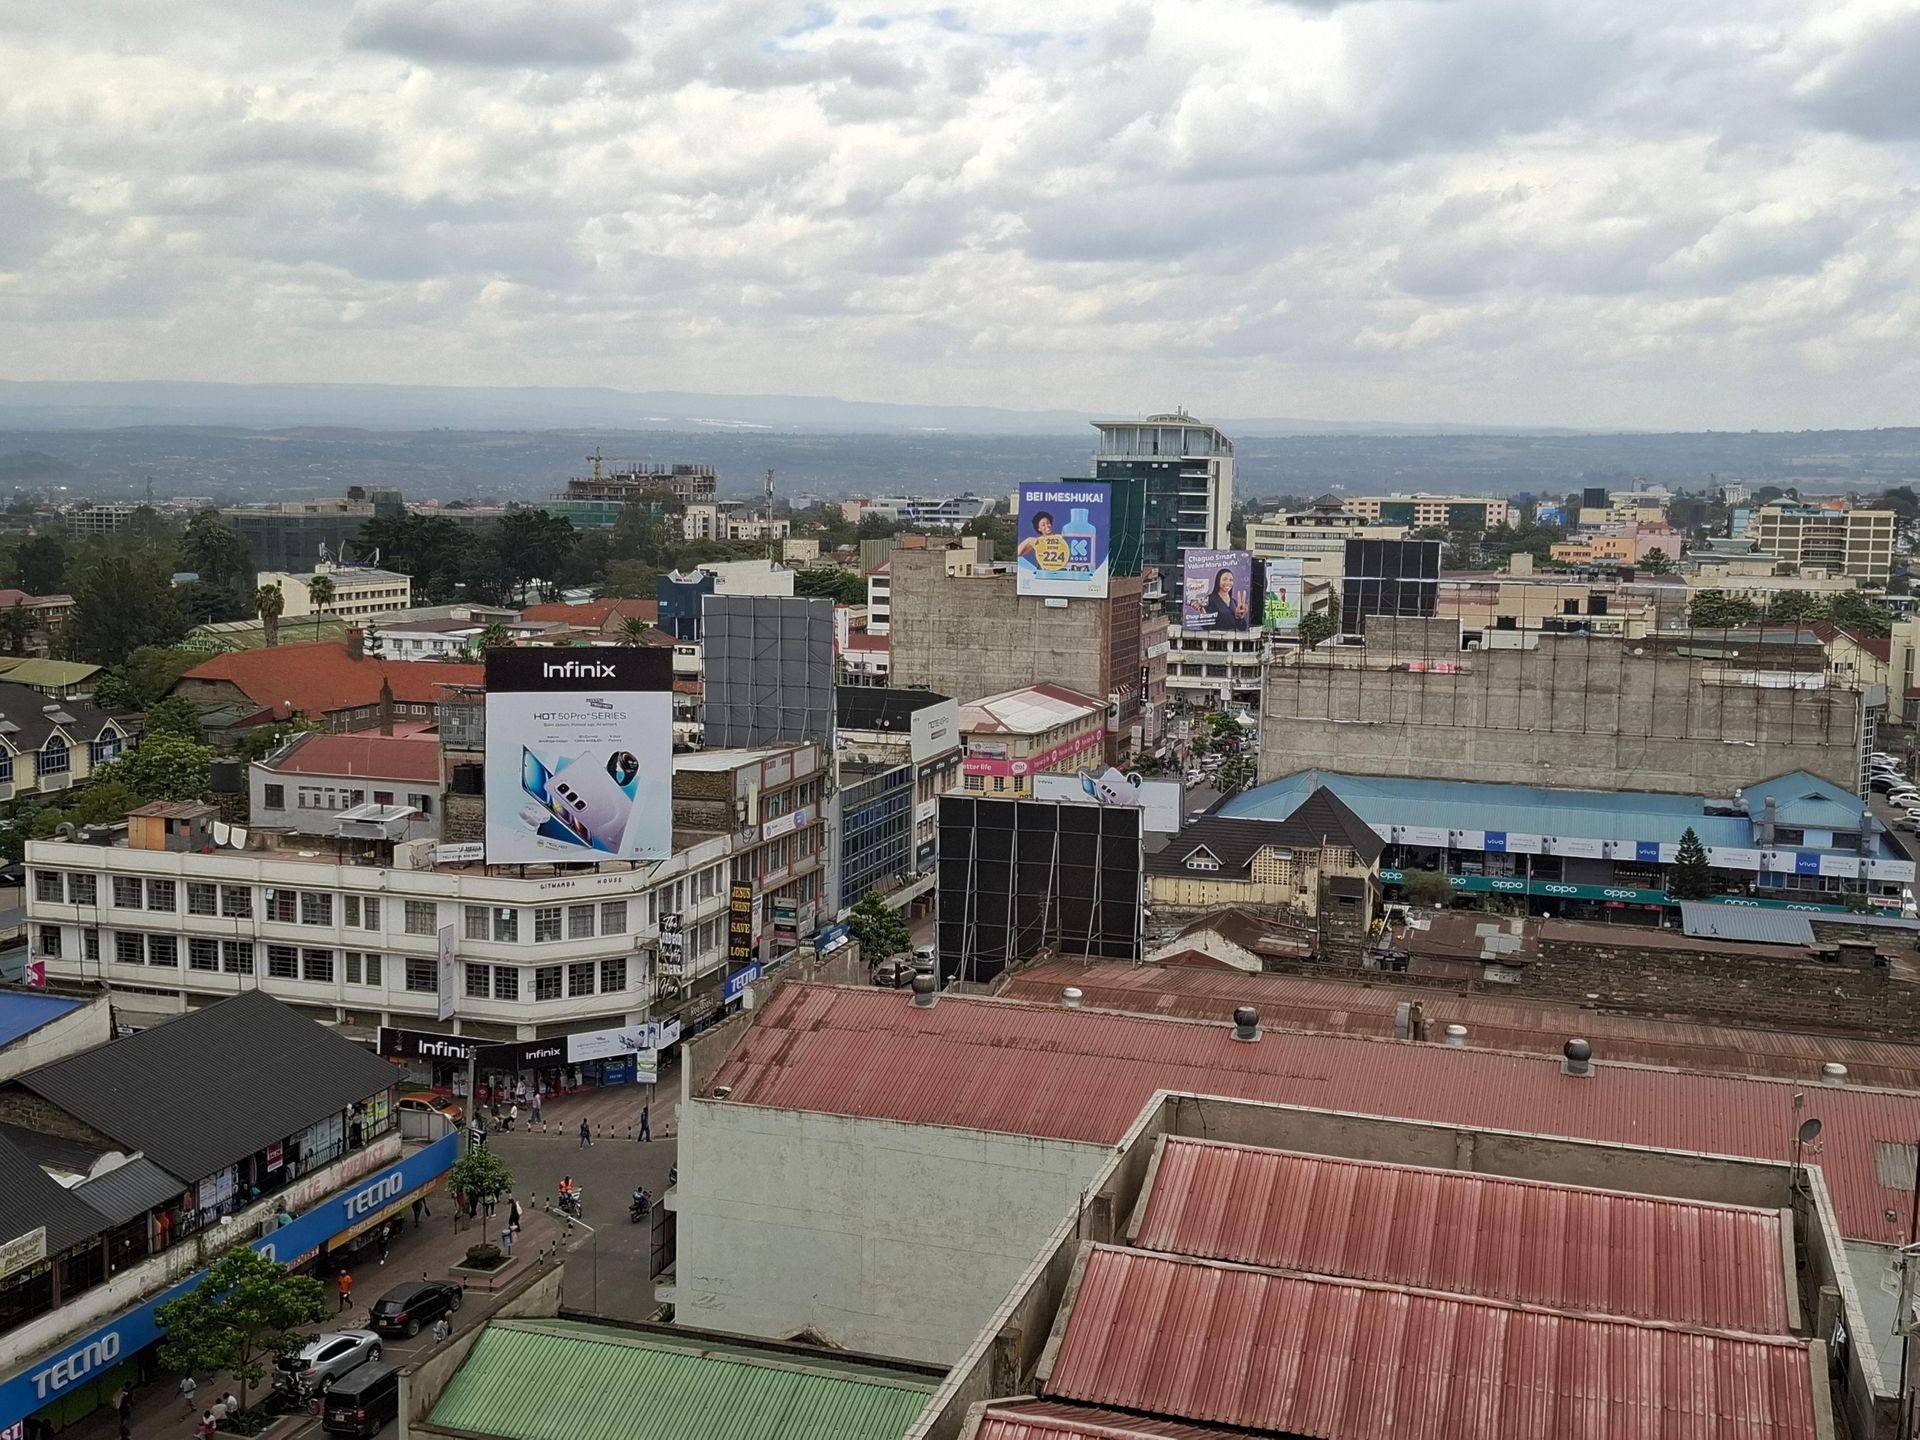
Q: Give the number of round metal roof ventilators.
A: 6